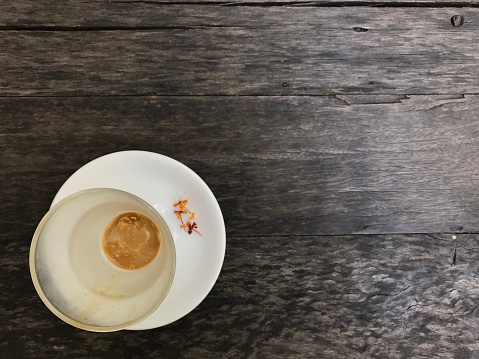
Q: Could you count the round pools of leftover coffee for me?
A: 1